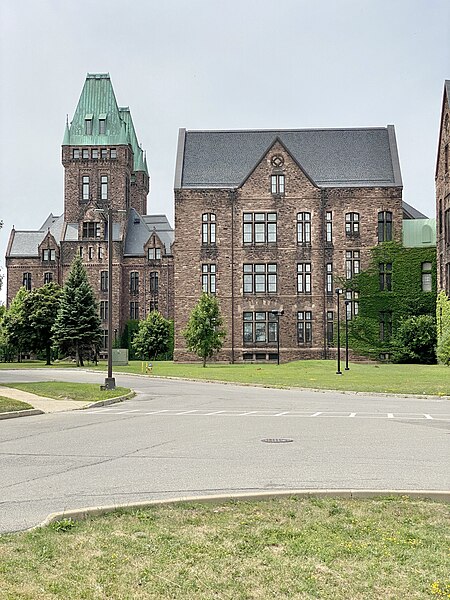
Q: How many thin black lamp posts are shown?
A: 3